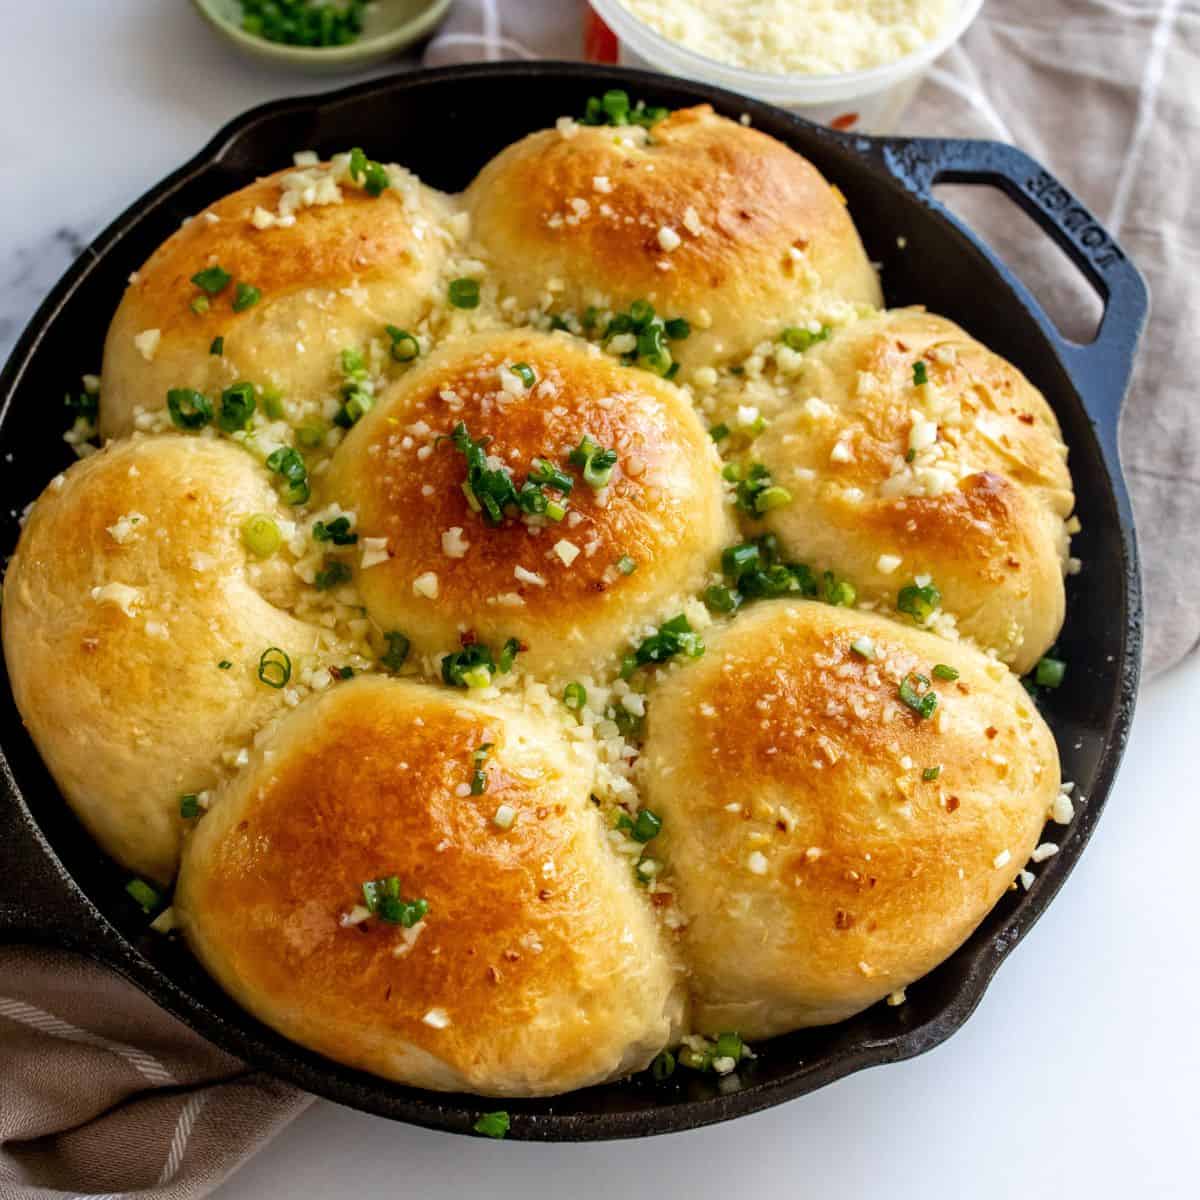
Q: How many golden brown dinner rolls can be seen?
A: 7